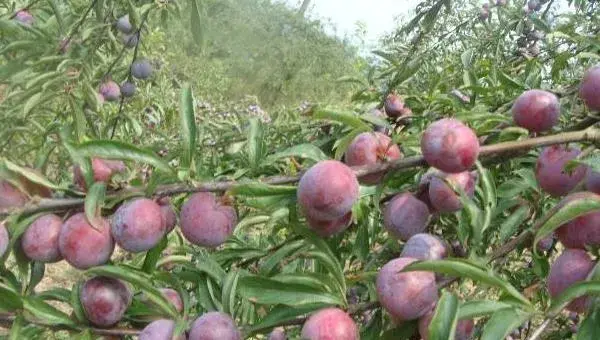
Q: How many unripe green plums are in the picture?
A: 0